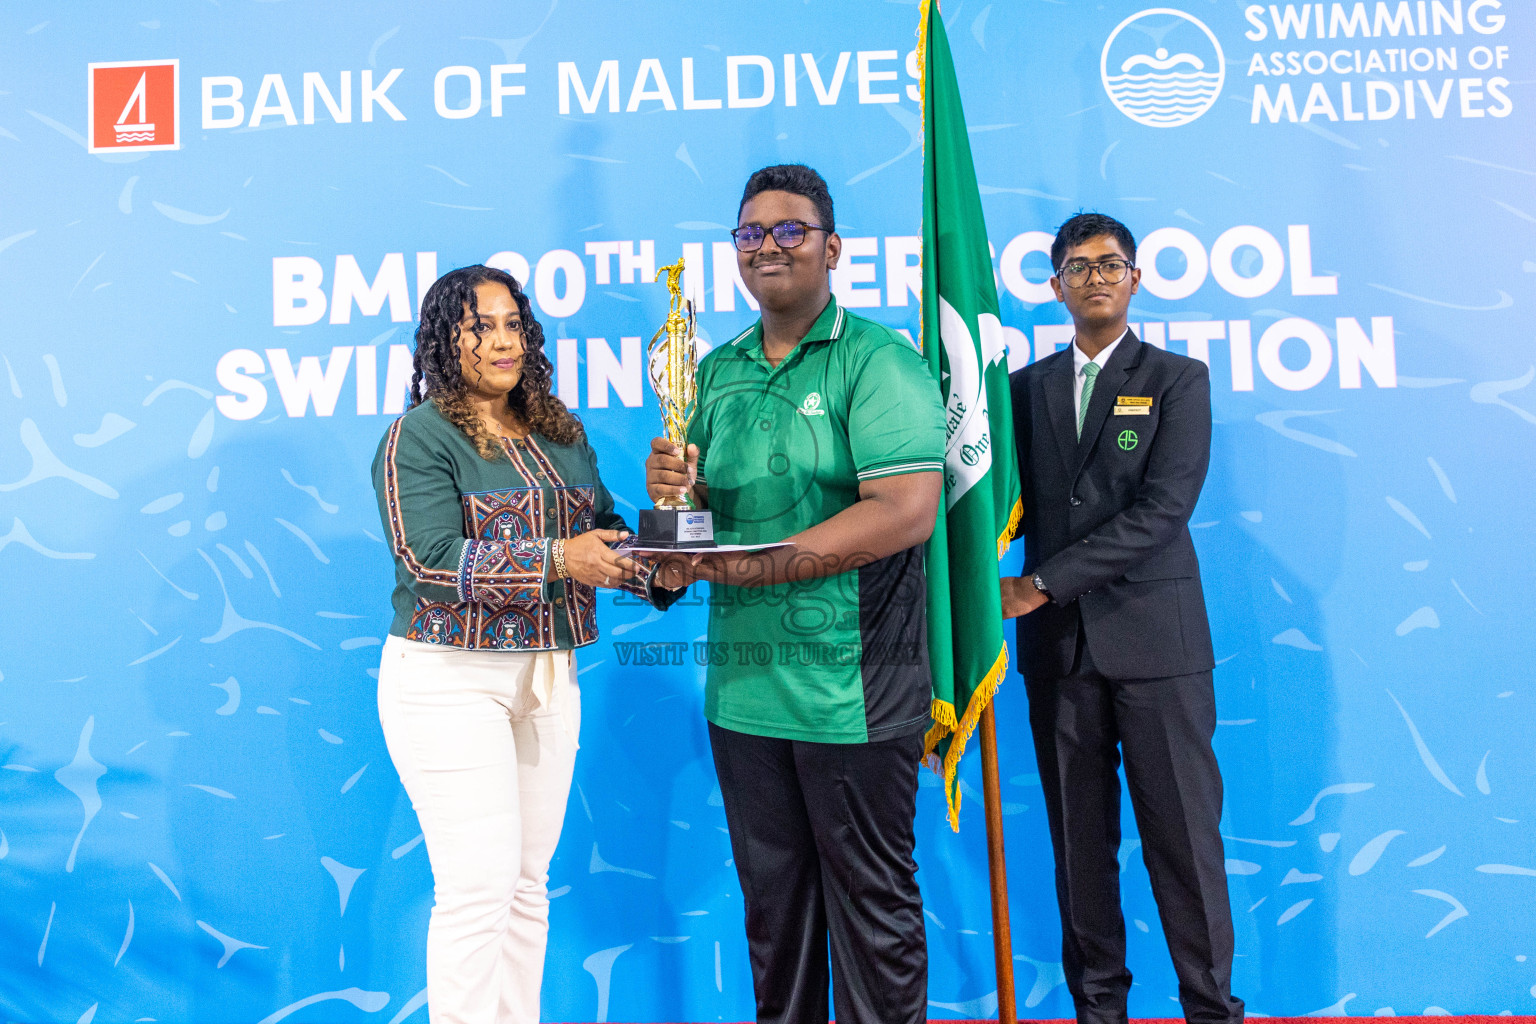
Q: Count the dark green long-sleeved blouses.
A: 1